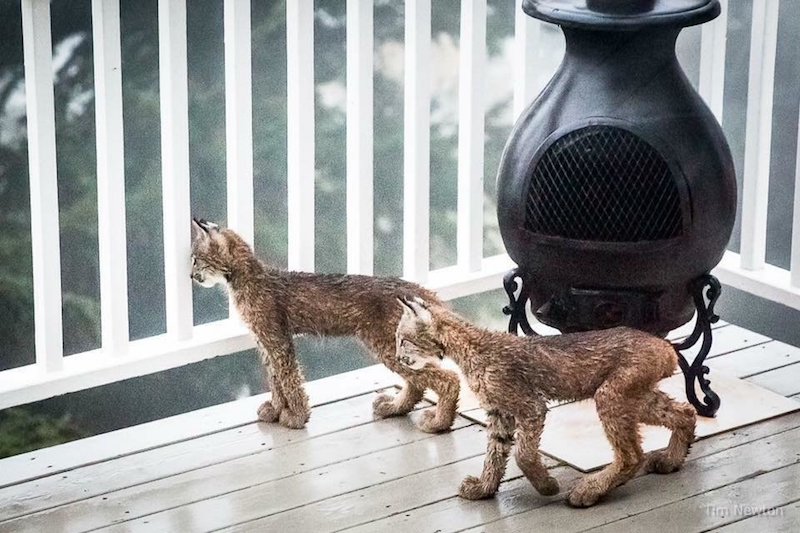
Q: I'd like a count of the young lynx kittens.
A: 2